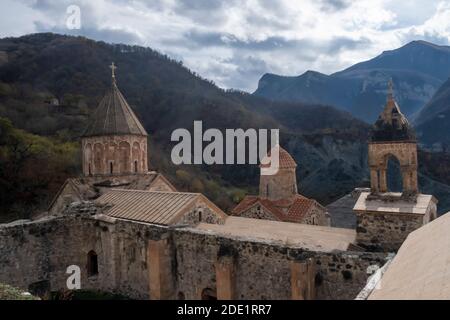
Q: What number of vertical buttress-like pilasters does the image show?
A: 3